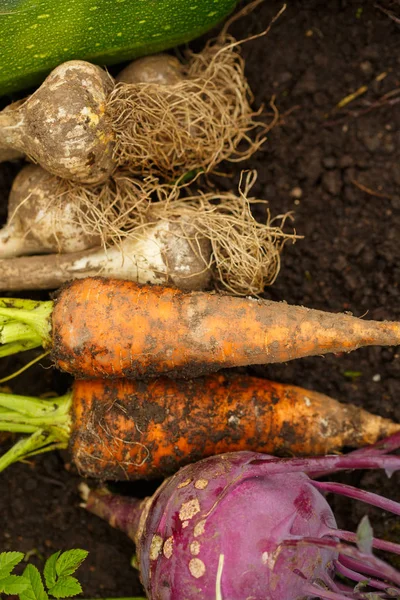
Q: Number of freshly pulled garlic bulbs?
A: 4